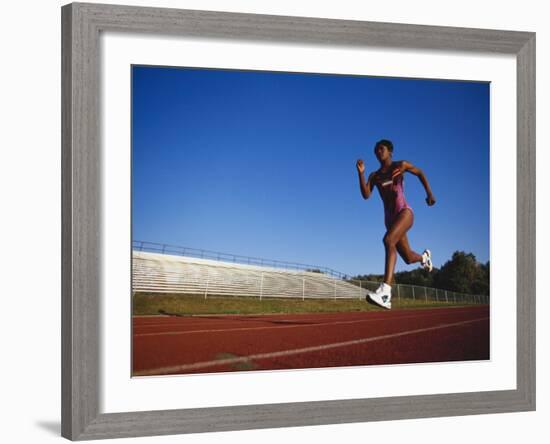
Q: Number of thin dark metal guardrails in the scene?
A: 1